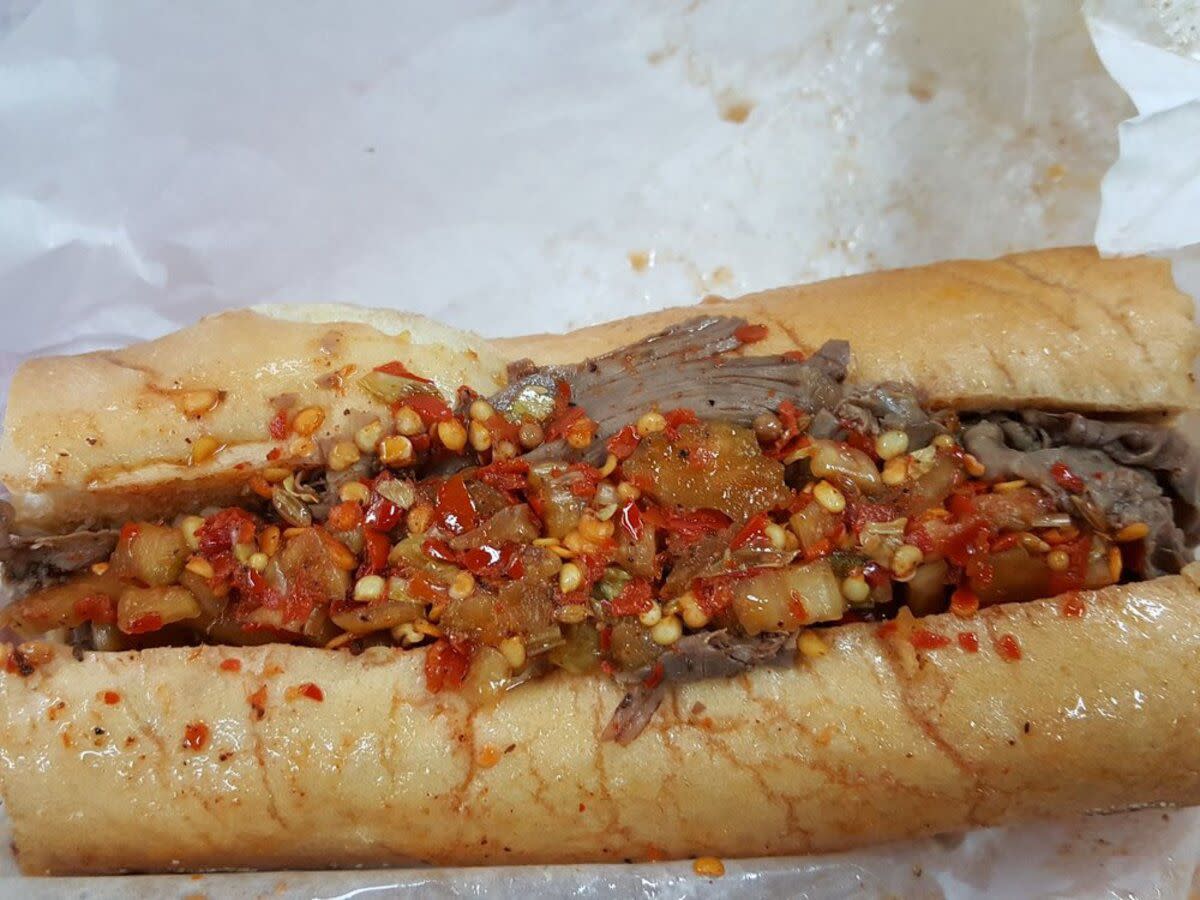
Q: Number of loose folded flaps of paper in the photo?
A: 1